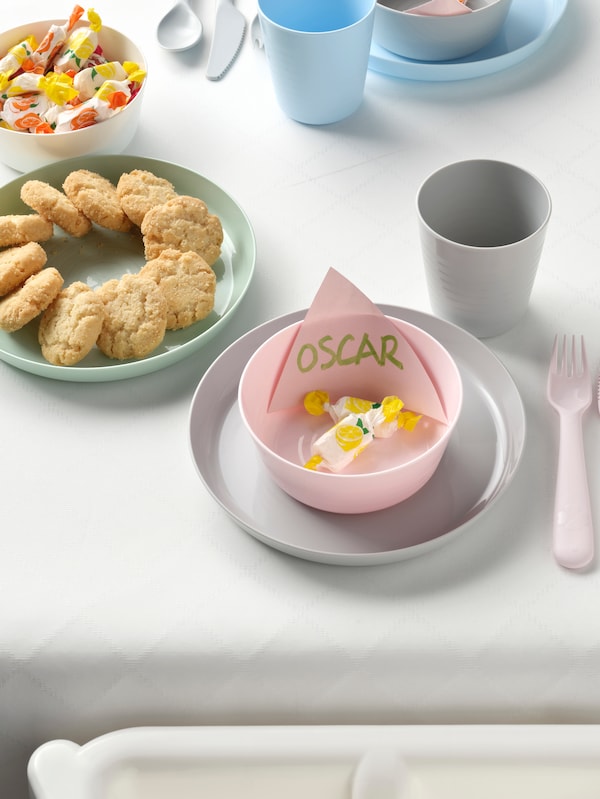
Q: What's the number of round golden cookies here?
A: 10